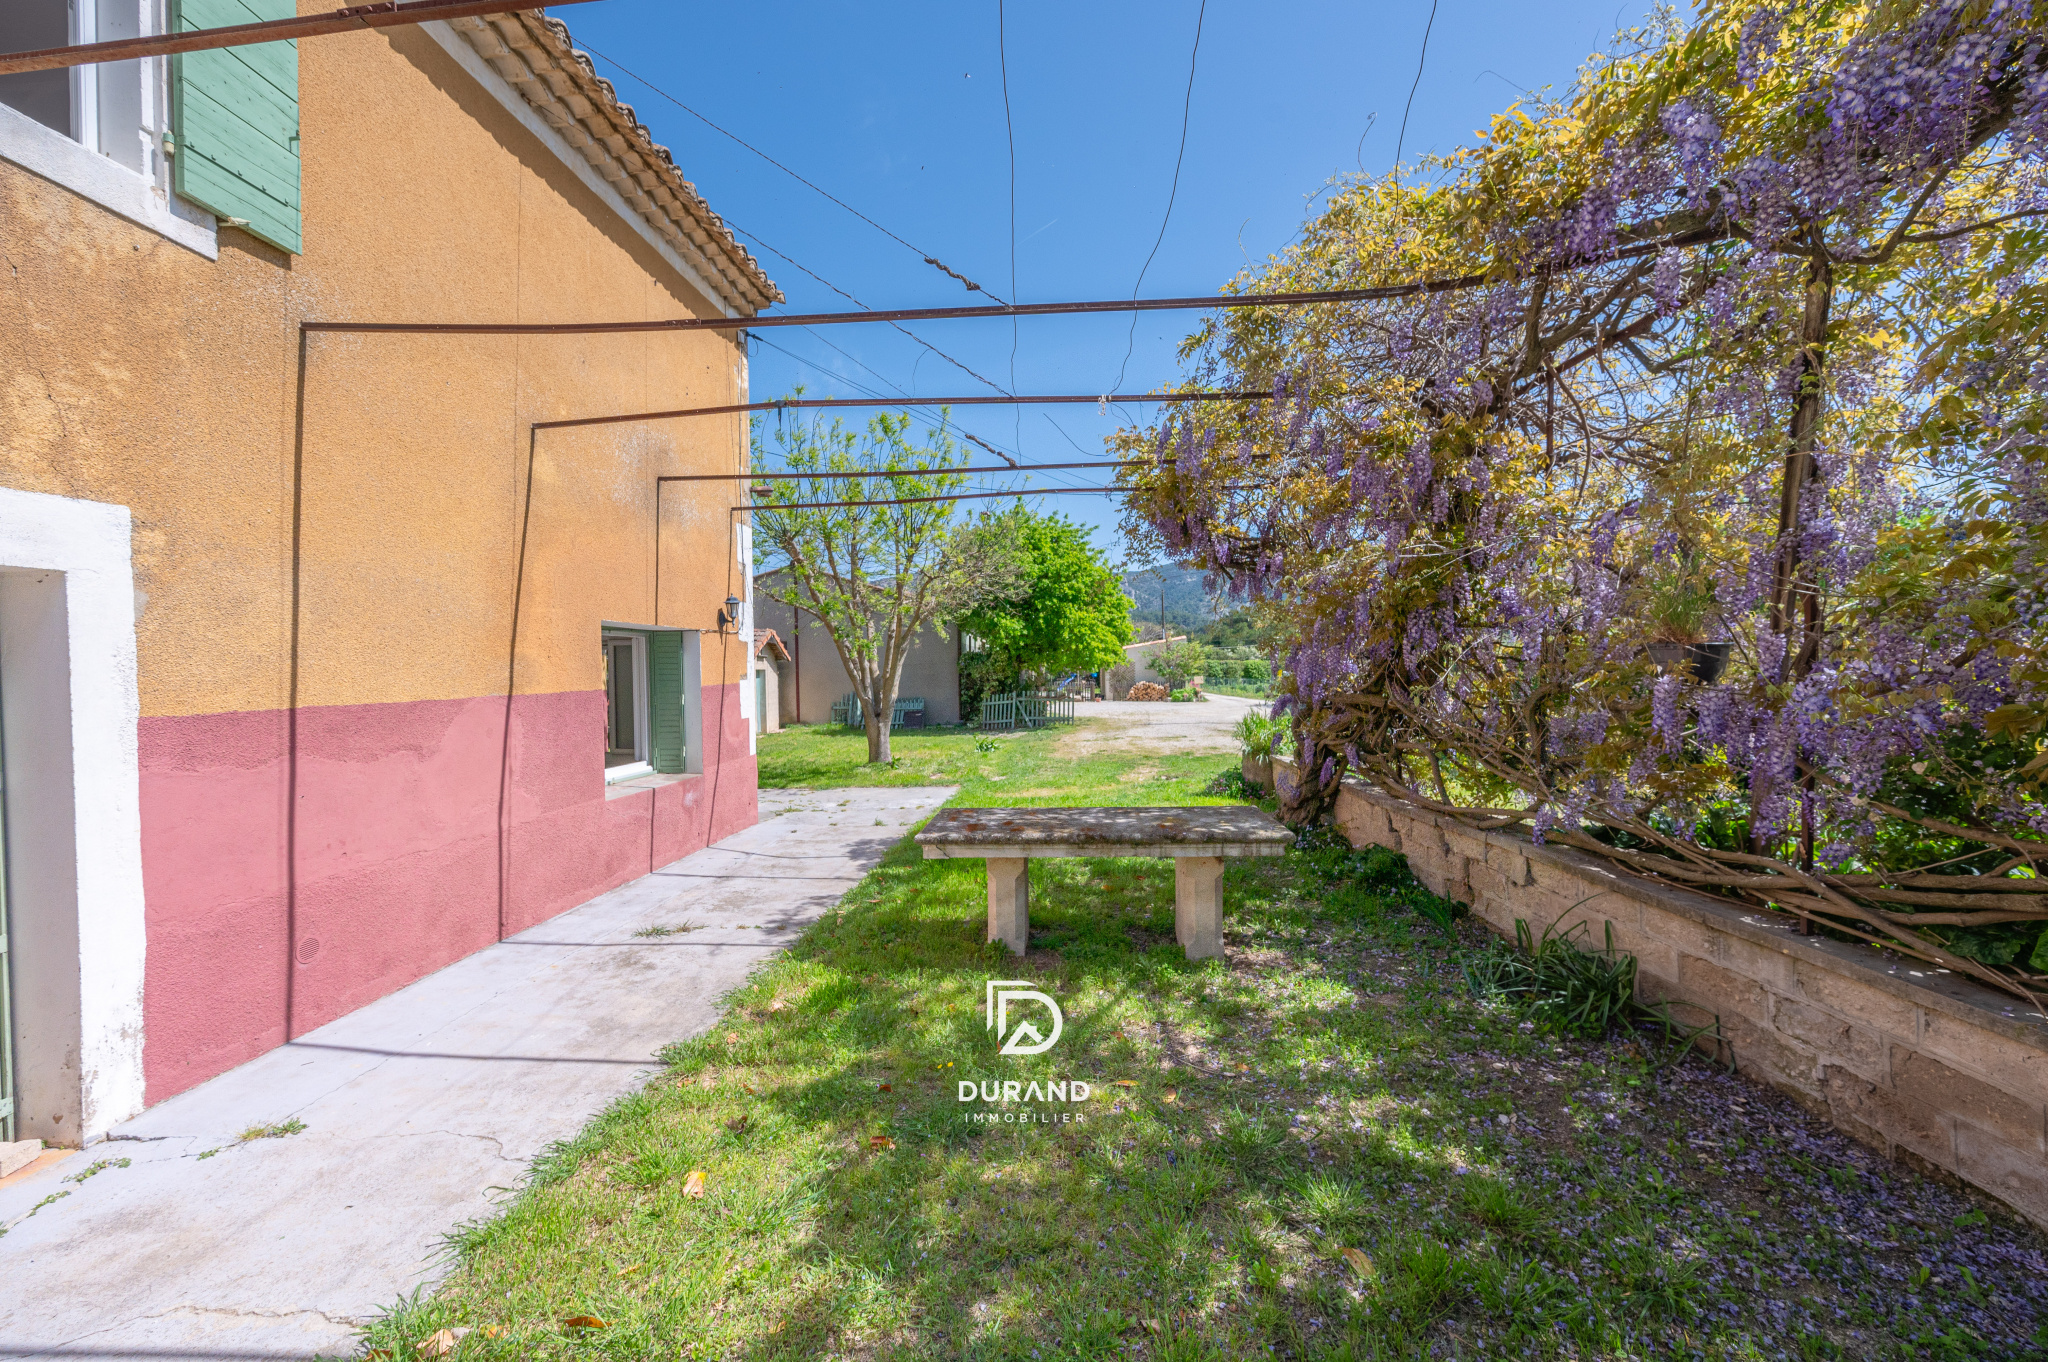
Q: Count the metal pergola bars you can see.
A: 5